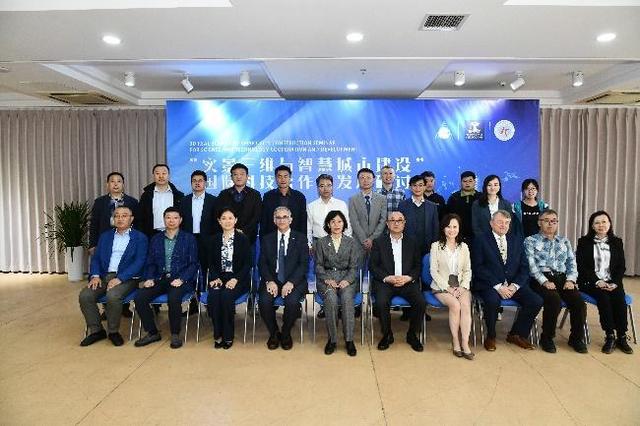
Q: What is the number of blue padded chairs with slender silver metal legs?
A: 10